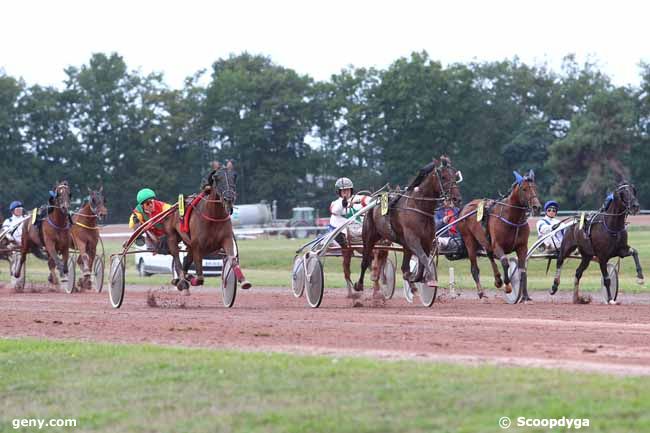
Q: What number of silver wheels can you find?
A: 12